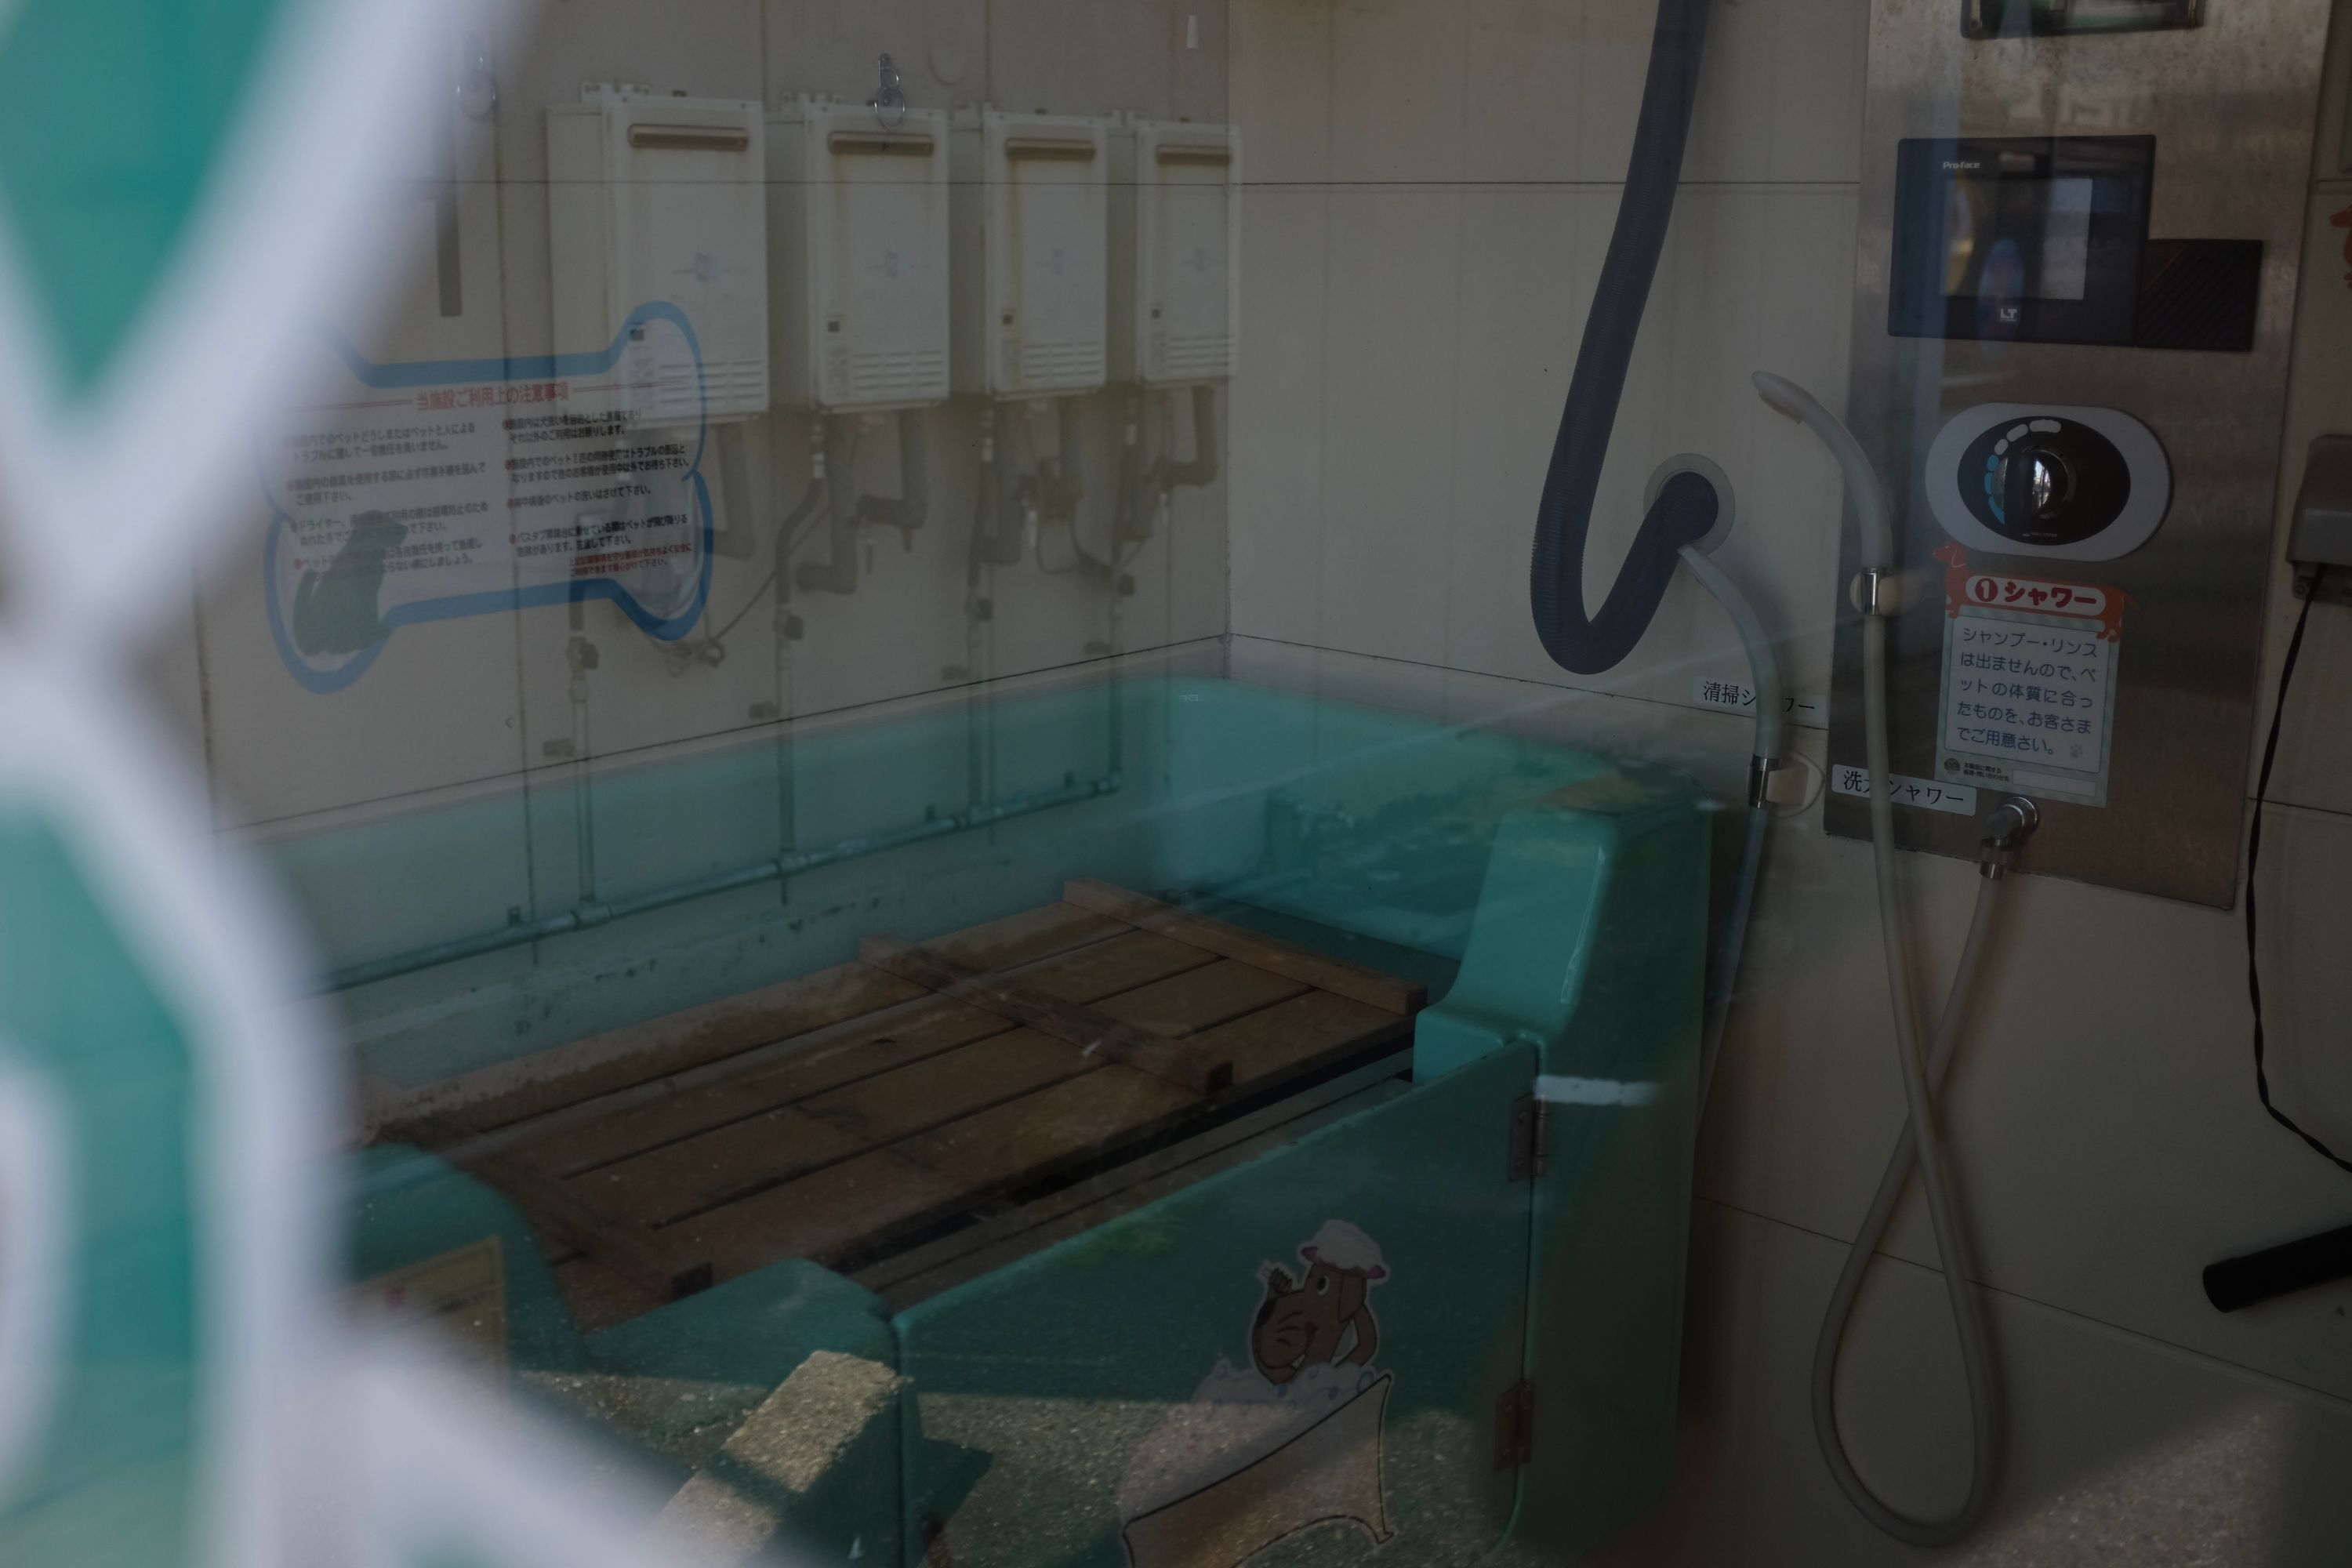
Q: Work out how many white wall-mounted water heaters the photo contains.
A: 4